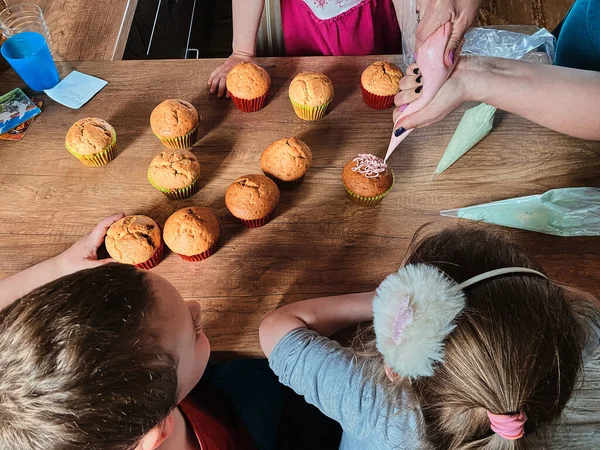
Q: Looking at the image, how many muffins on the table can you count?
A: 11